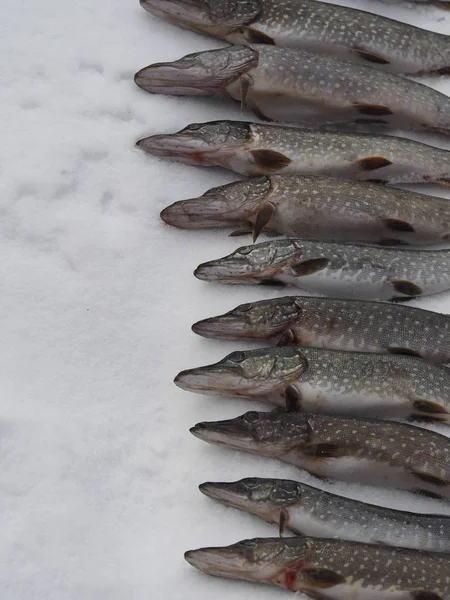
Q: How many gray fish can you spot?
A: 10